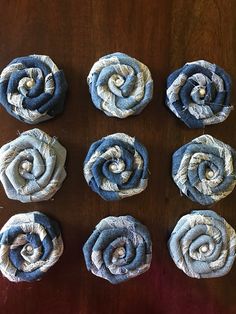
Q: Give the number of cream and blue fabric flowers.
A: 9